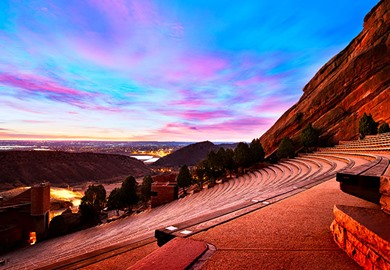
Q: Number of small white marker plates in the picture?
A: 4